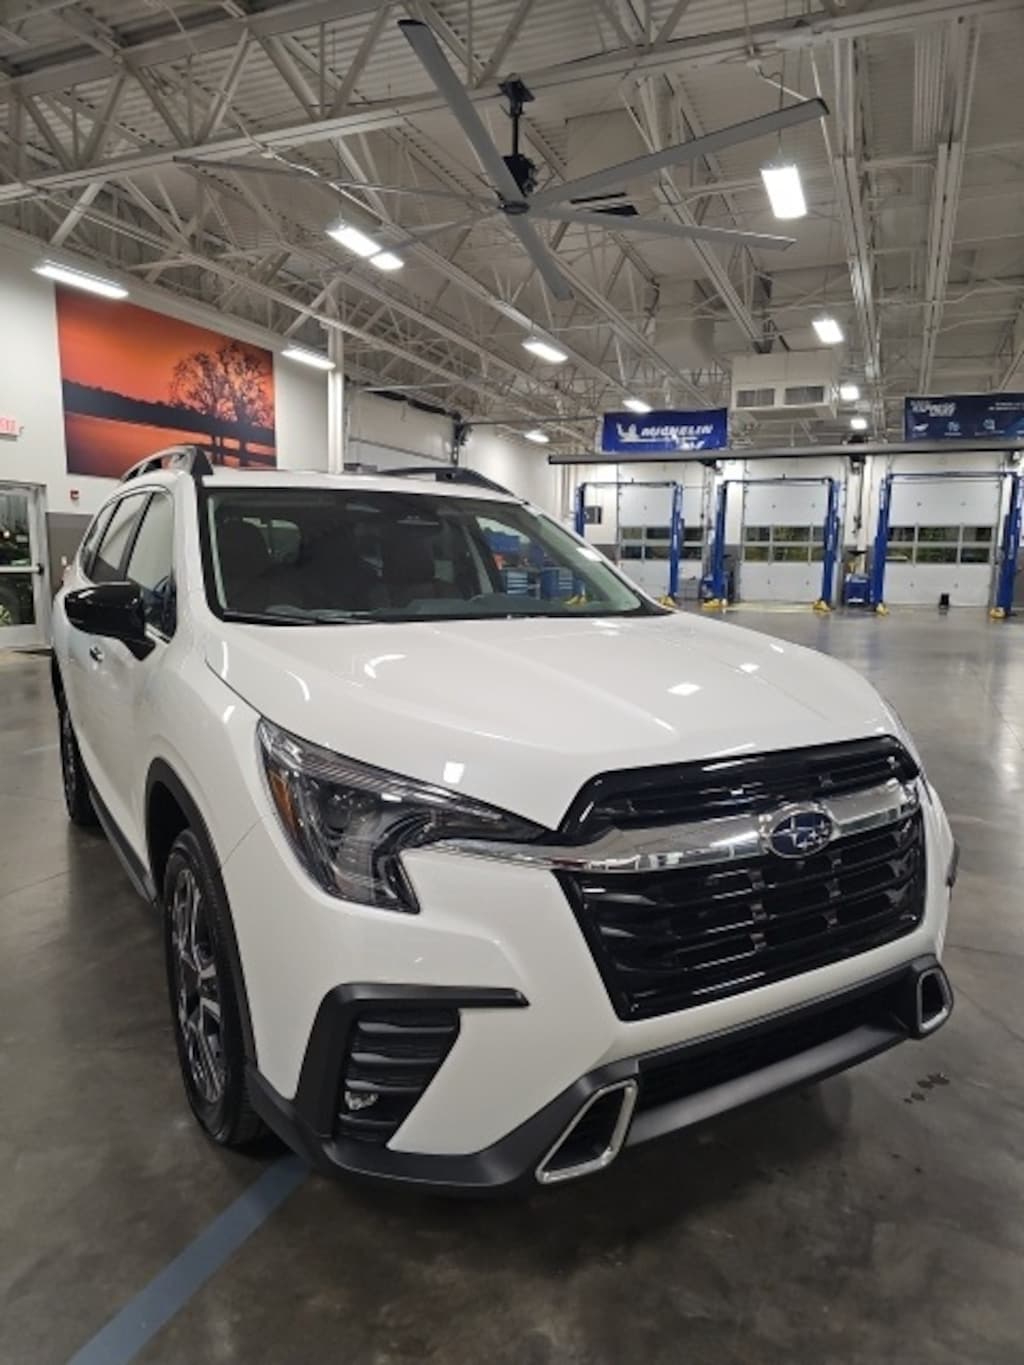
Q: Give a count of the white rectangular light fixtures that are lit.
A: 10